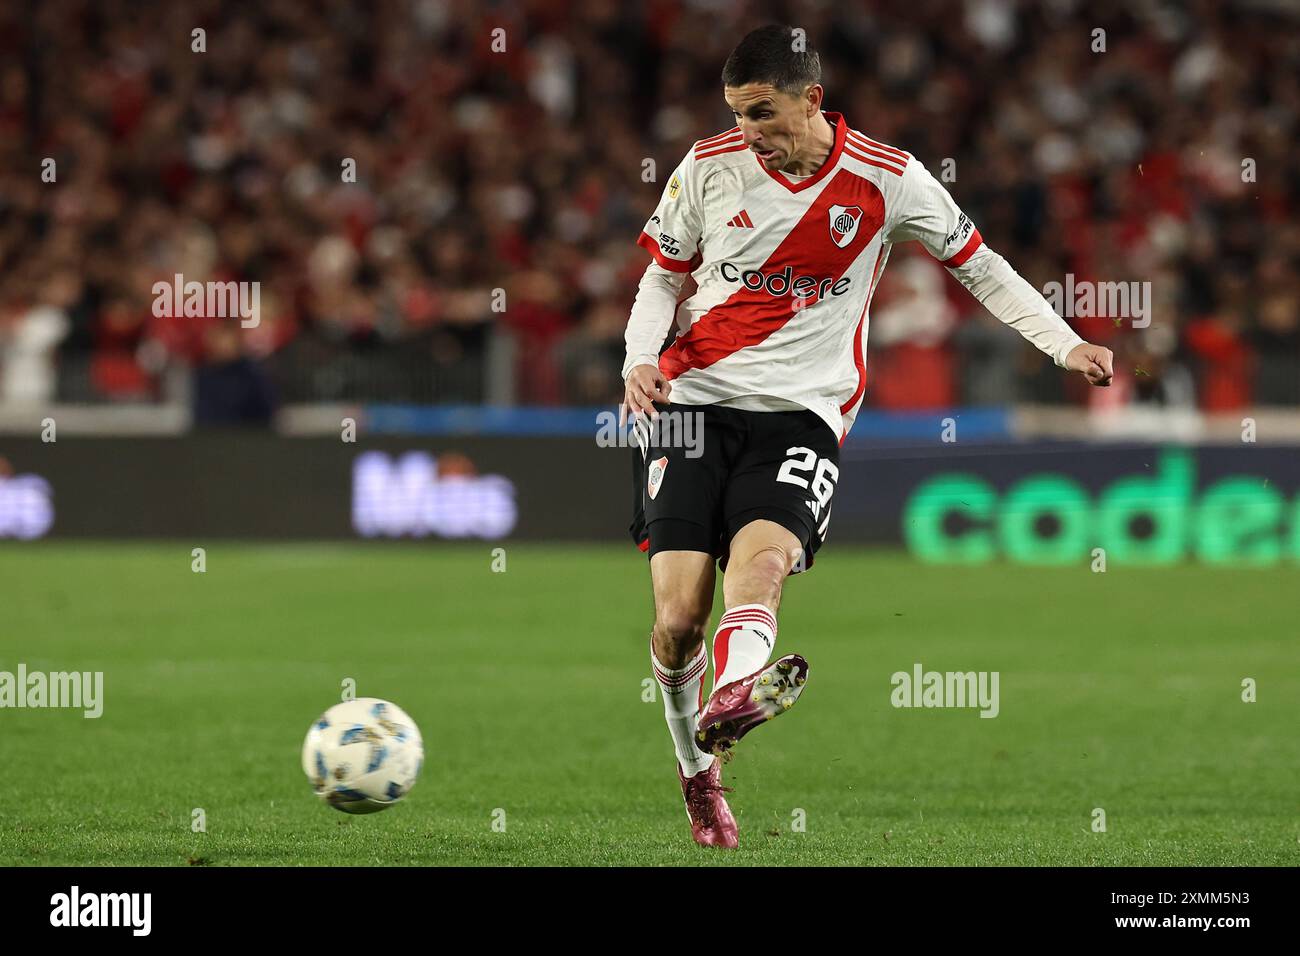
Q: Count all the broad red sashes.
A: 1